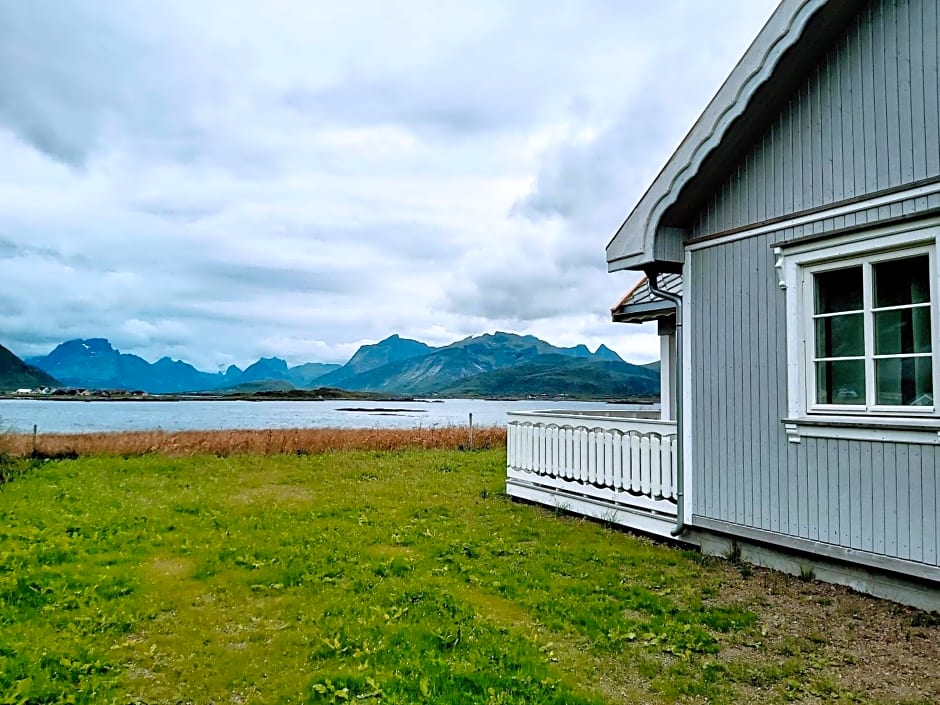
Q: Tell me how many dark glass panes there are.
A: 6